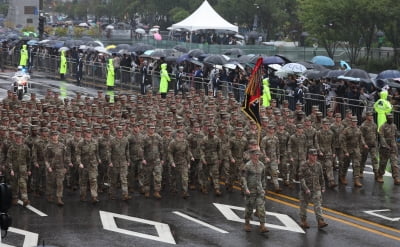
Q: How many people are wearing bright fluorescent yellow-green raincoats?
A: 6